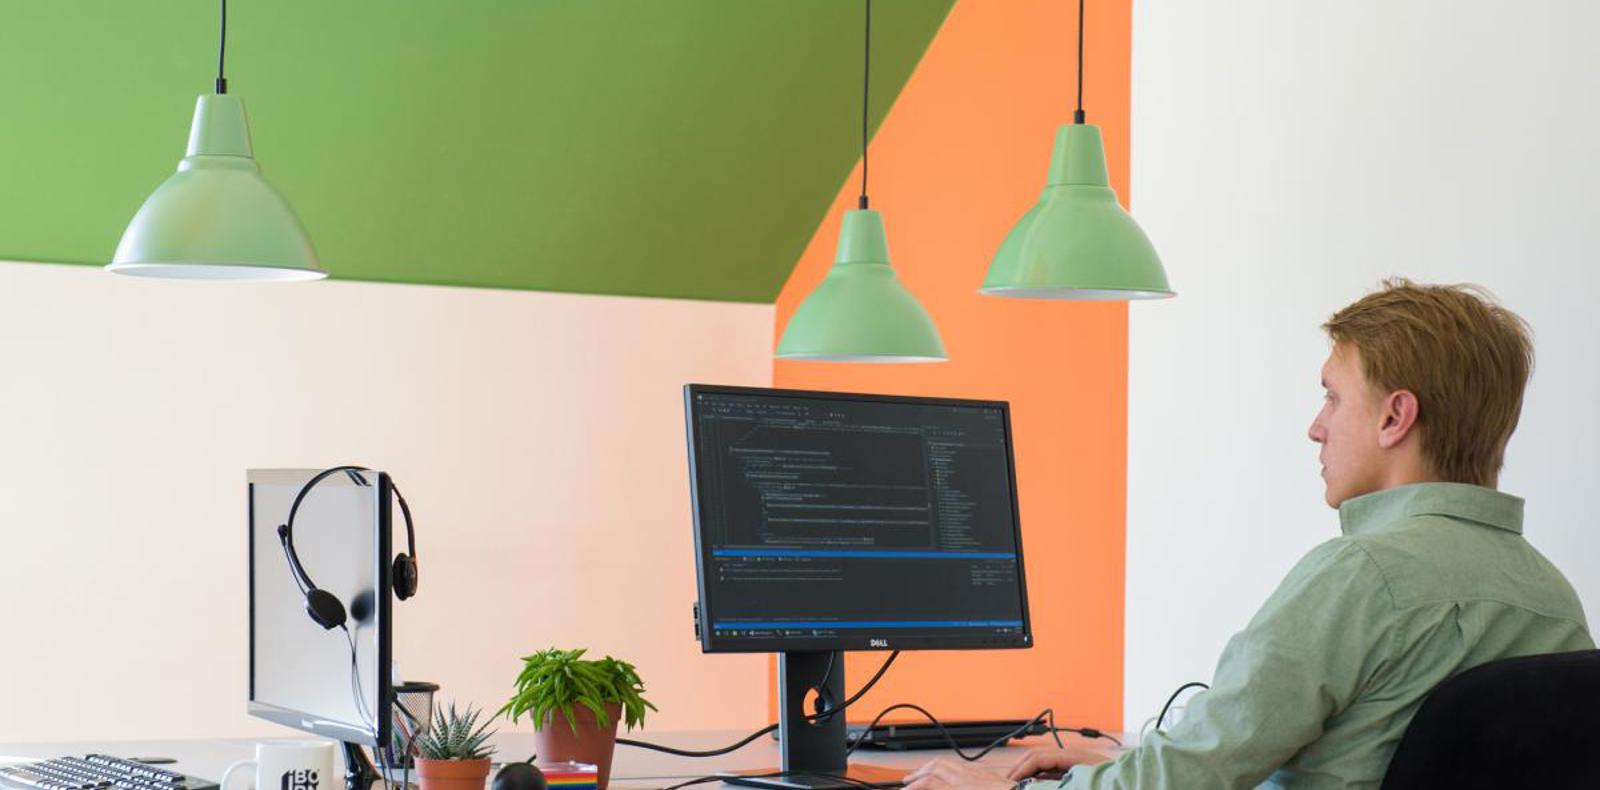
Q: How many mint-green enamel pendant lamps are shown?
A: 3